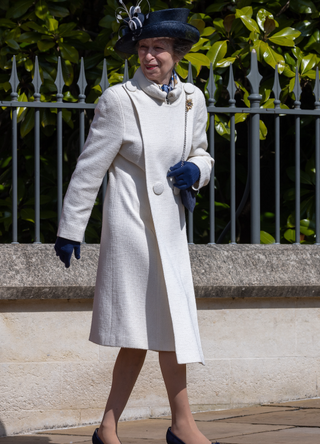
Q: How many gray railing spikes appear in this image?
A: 13